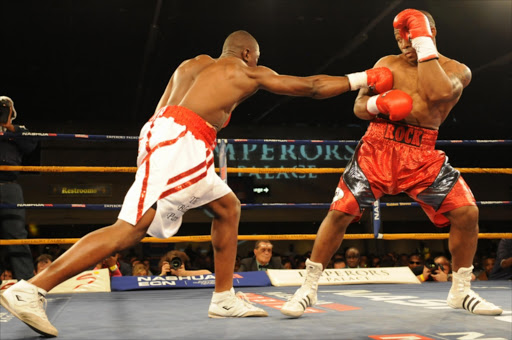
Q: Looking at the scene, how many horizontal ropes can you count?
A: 4